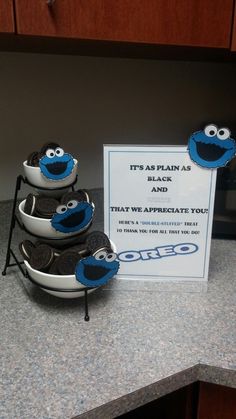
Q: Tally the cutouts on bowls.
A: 3